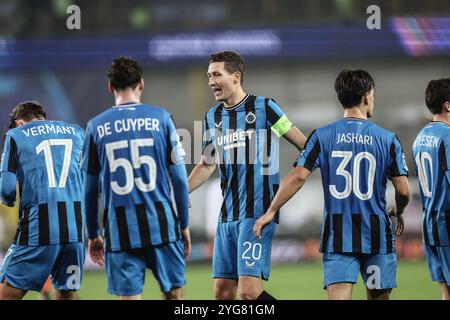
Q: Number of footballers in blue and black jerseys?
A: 5